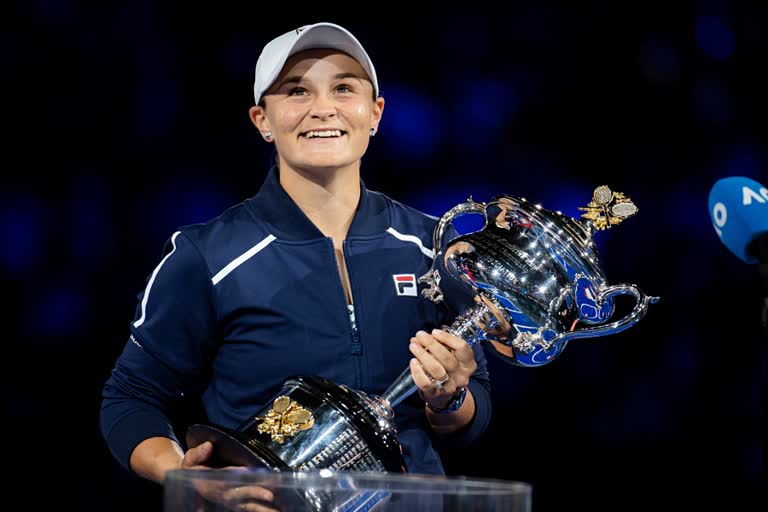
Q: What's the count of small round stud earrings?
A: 2